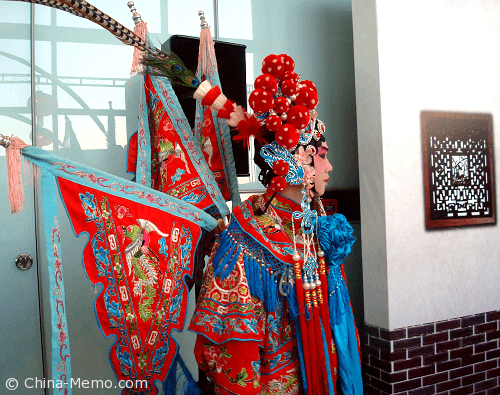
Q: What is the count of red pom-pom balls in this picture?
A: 14